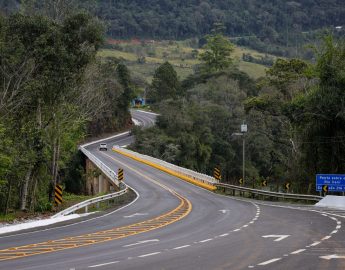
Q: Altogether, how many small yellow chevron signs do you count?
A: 4